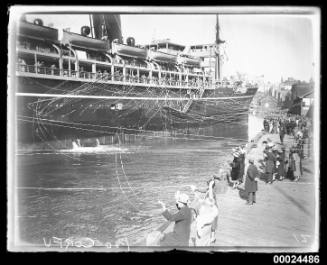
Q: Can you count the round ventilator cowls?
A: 3